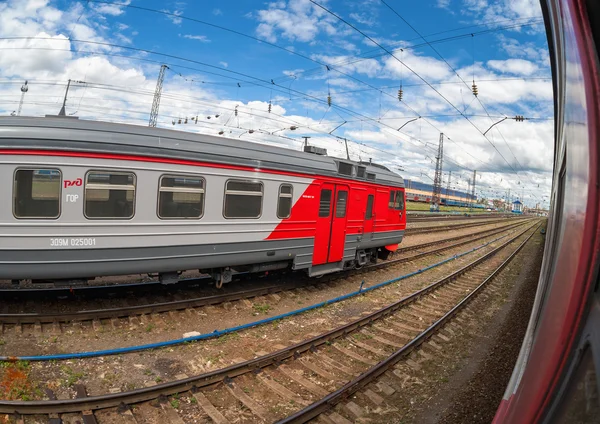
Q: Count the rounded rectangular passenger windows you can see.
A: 5